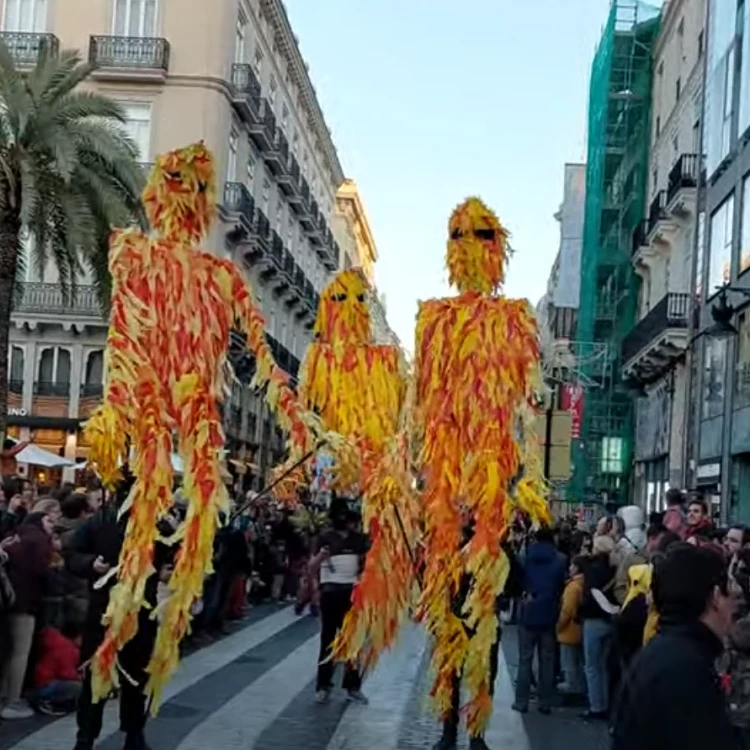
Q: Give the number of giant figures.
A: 3